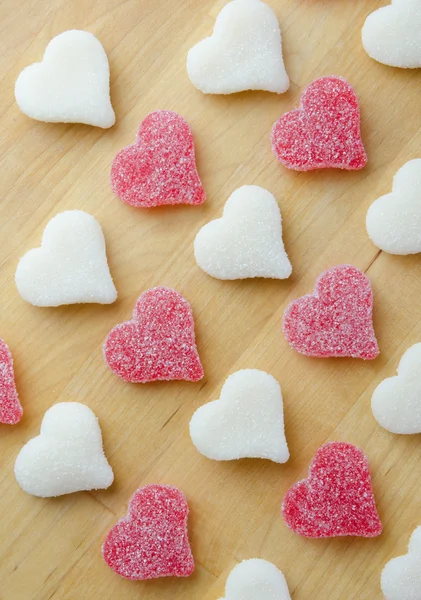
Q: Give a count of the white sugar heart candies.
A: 11